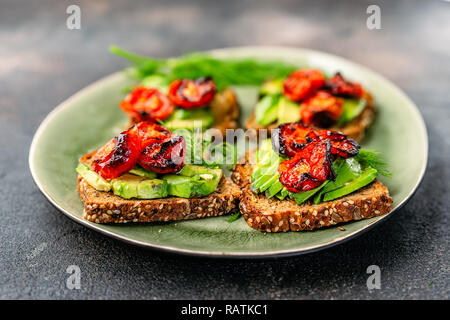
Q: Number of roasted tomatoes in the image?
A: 11